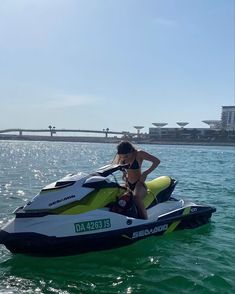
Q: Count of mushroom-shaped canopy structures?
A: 4